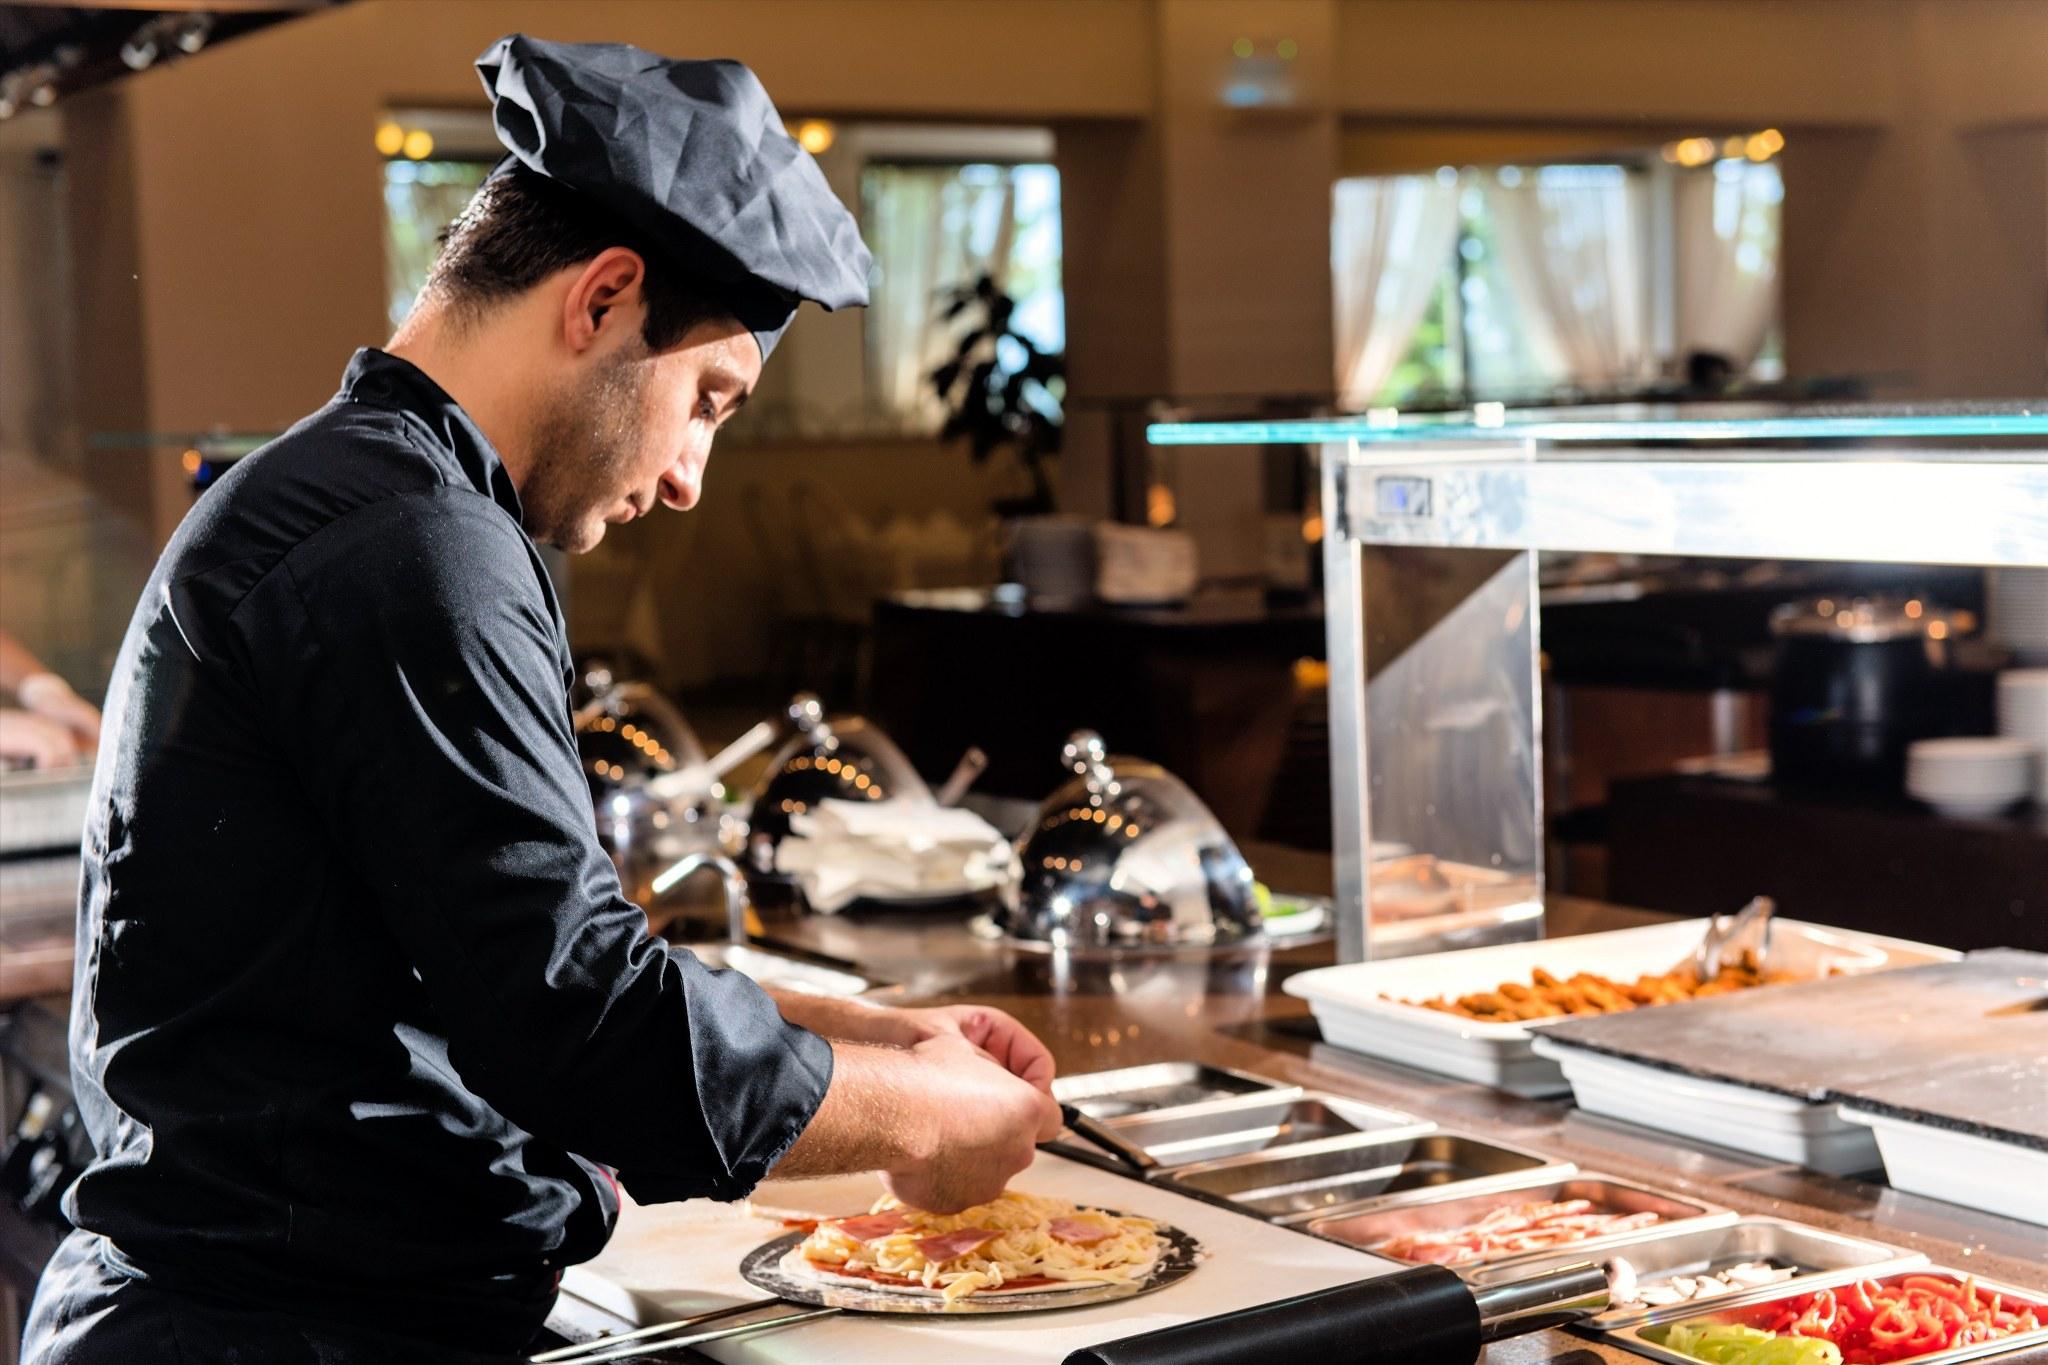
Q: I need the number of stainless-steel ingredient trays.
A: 6